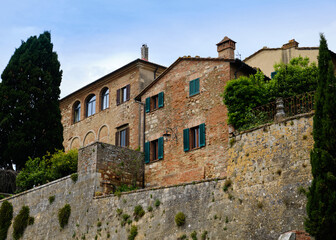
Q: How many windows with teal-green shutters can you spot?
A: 4